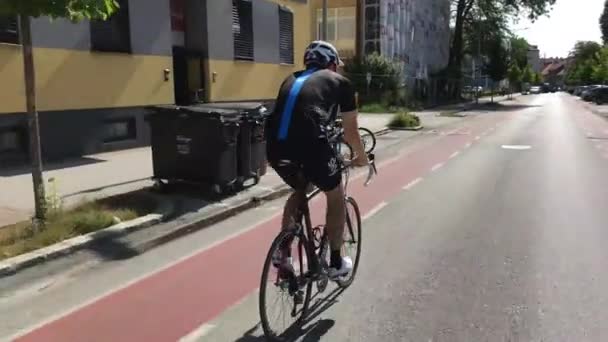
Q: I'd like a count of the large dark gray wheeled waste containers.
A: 2